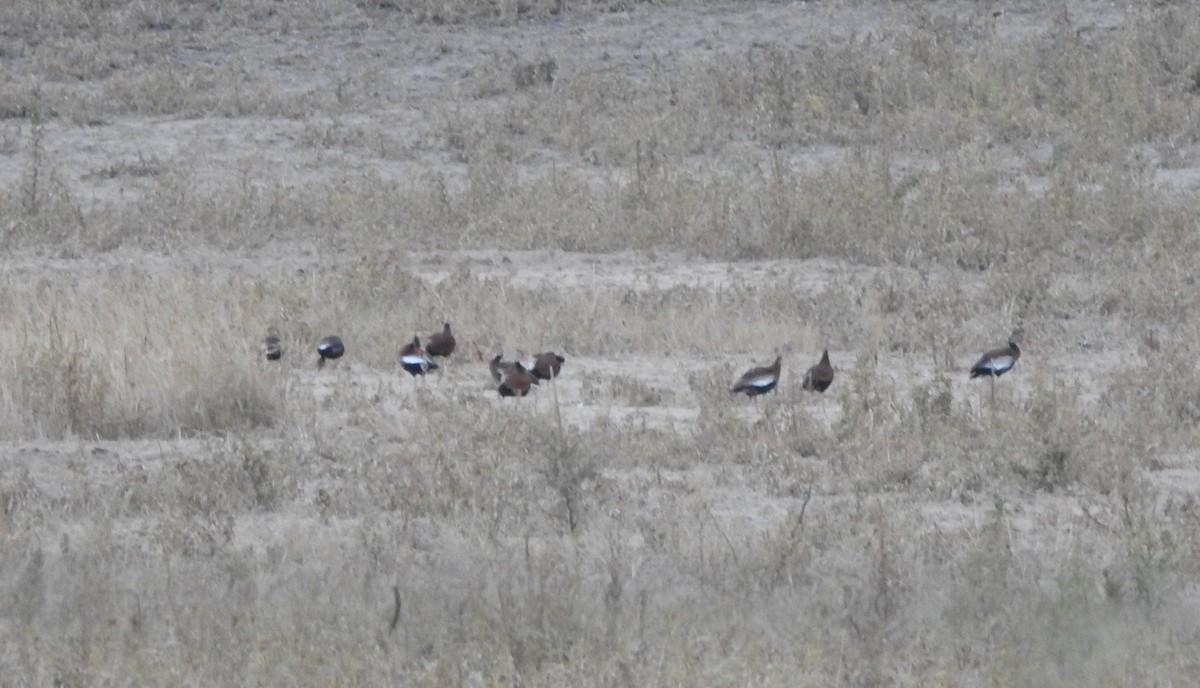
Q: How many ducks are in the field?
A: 10